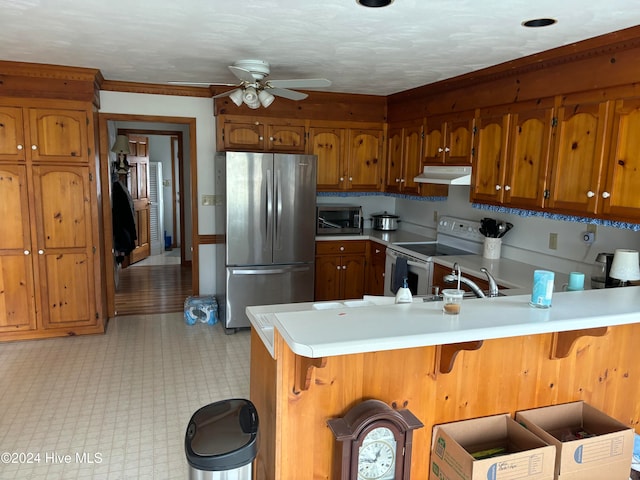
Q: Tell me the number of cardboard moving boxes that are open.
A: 2